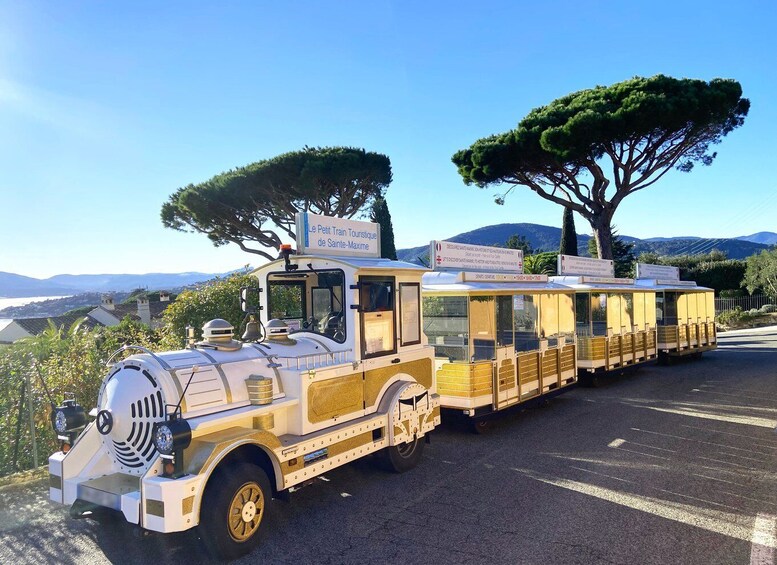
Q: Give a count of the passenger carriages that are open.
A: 0